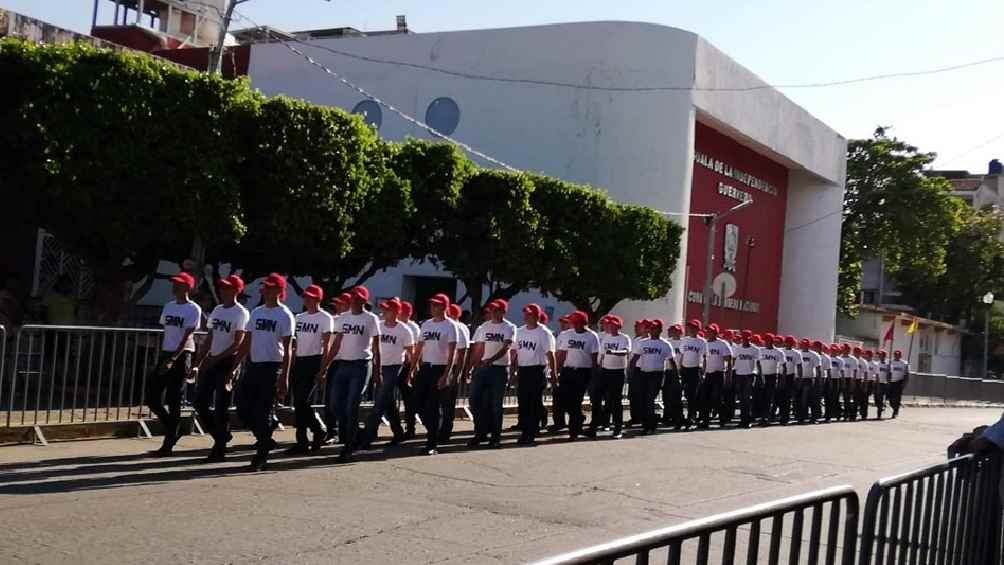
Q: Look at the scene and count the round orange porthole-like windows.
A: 0